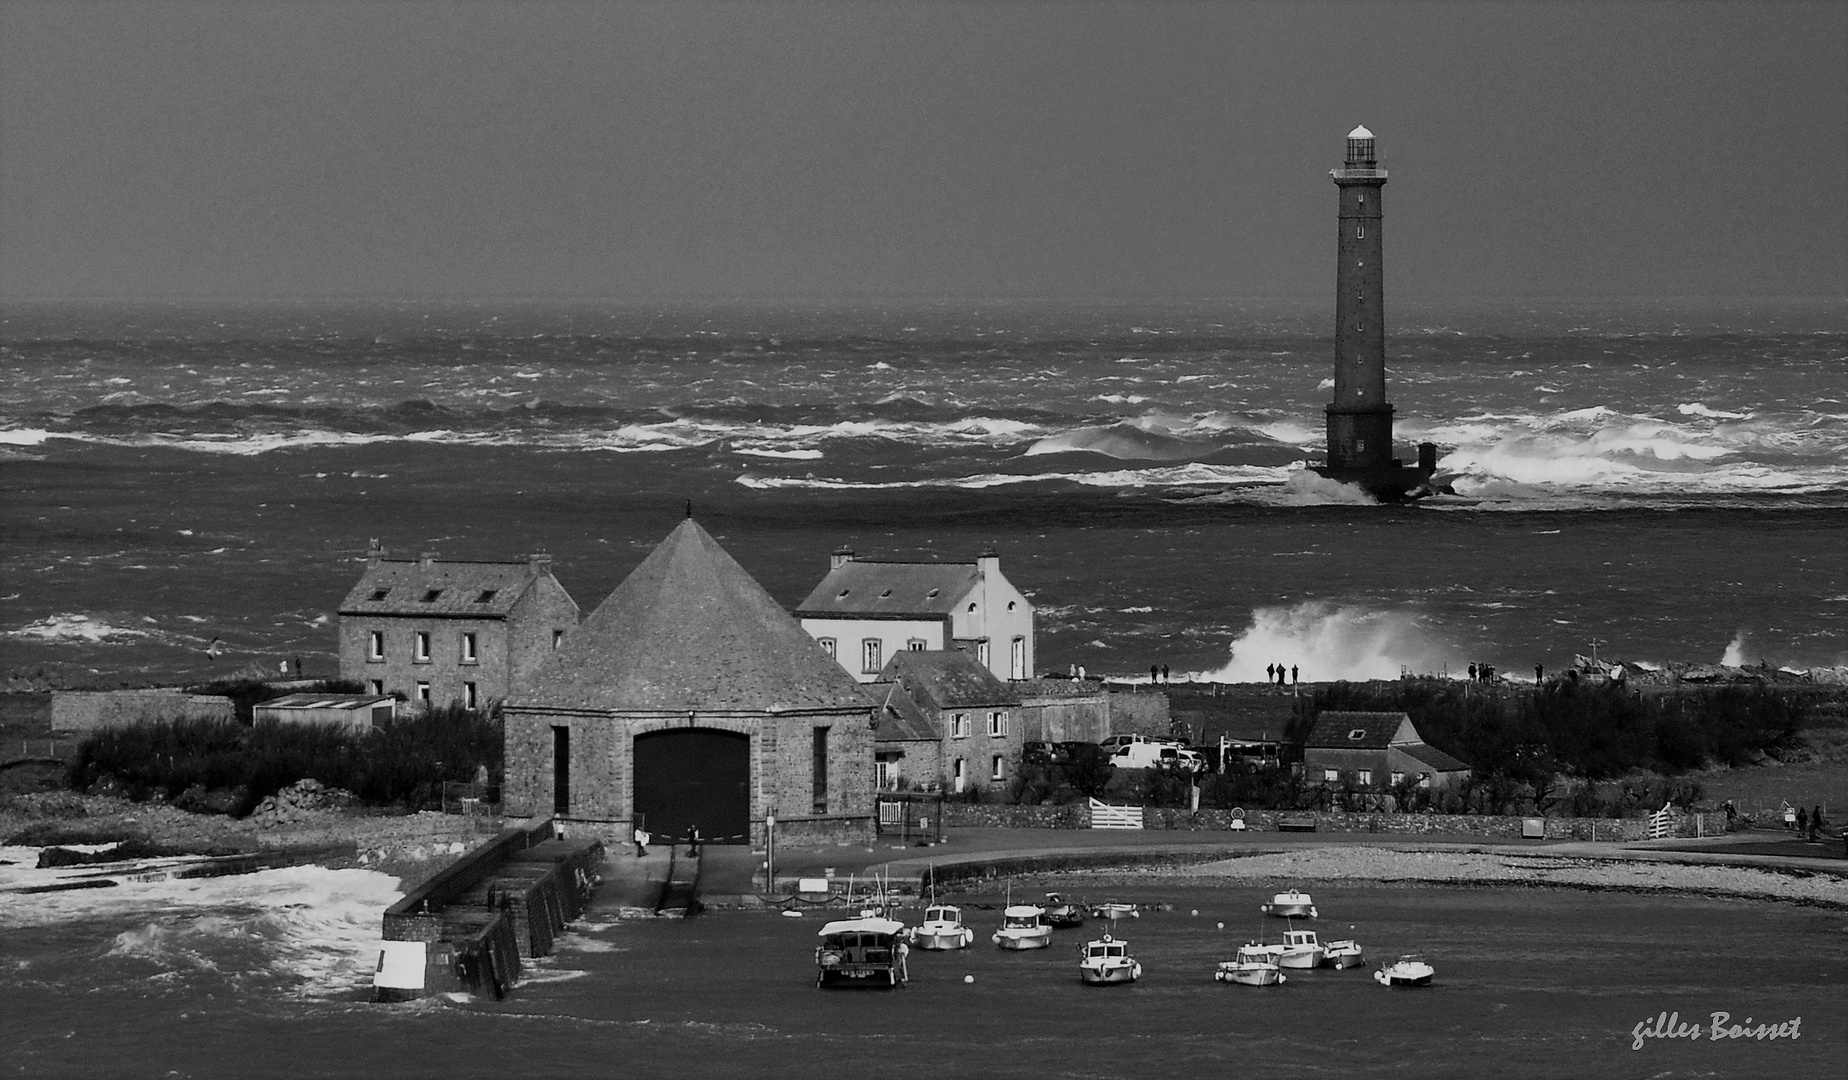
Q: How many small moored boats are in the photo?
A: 11